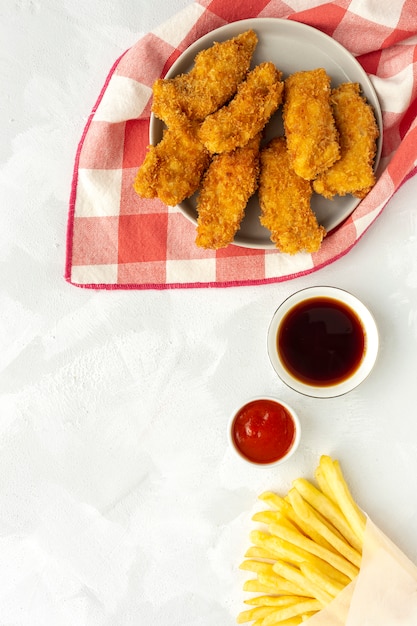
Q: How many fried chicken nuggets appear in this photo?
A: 7